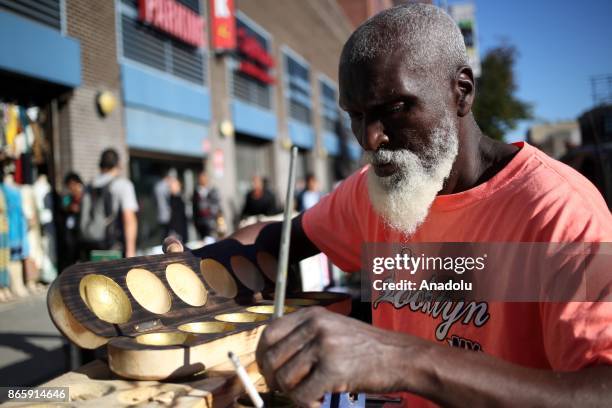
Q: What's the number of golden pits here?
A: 12